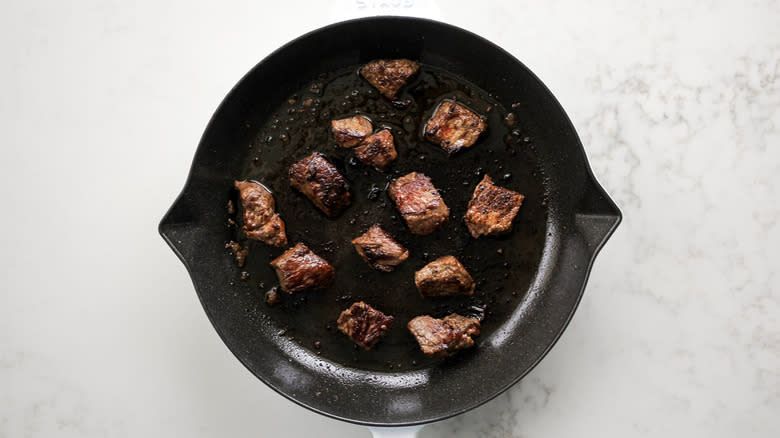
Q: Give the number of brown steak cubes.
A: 13